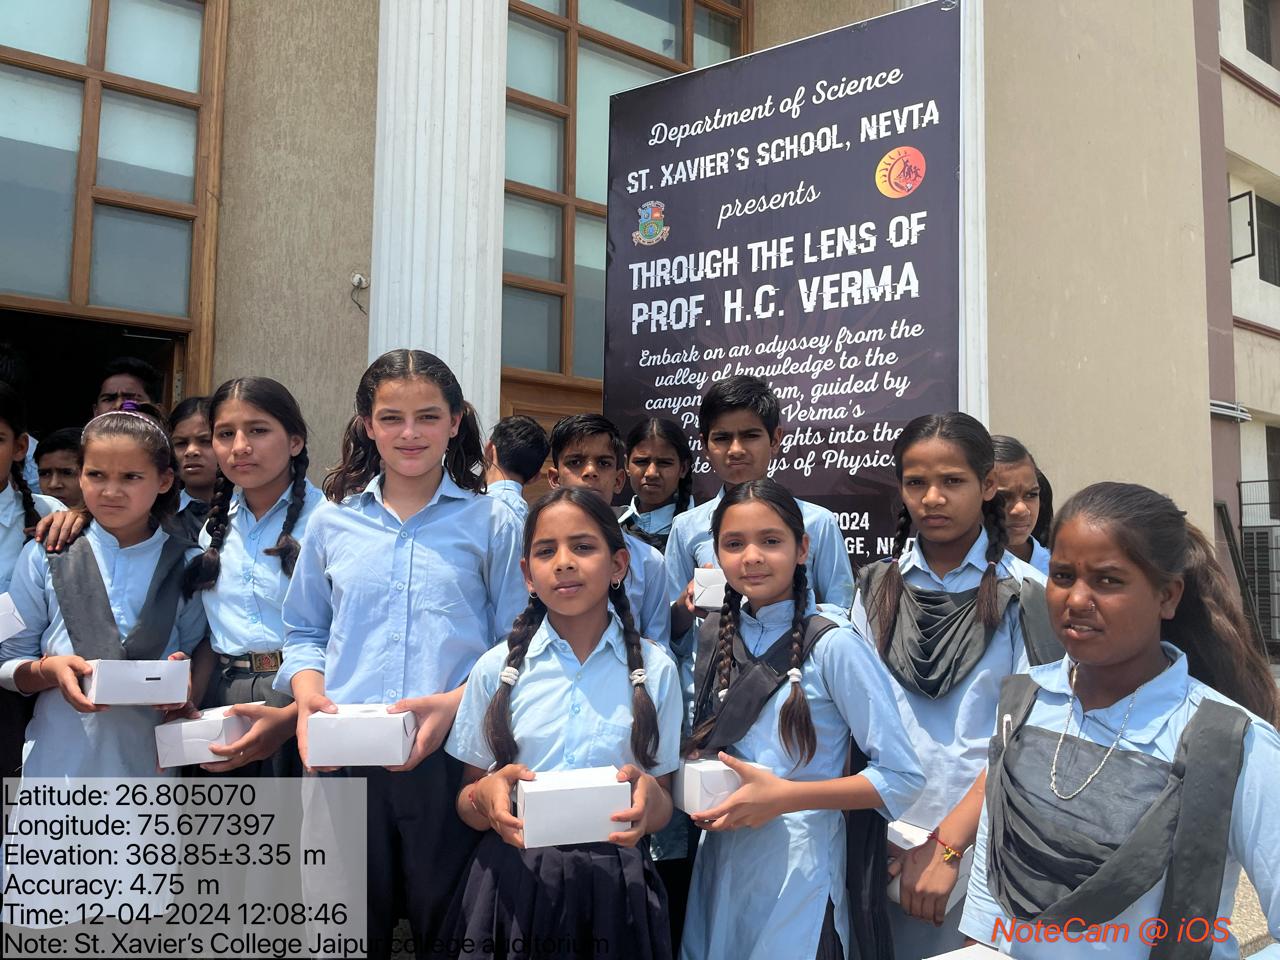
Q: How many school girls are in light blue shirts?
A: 11